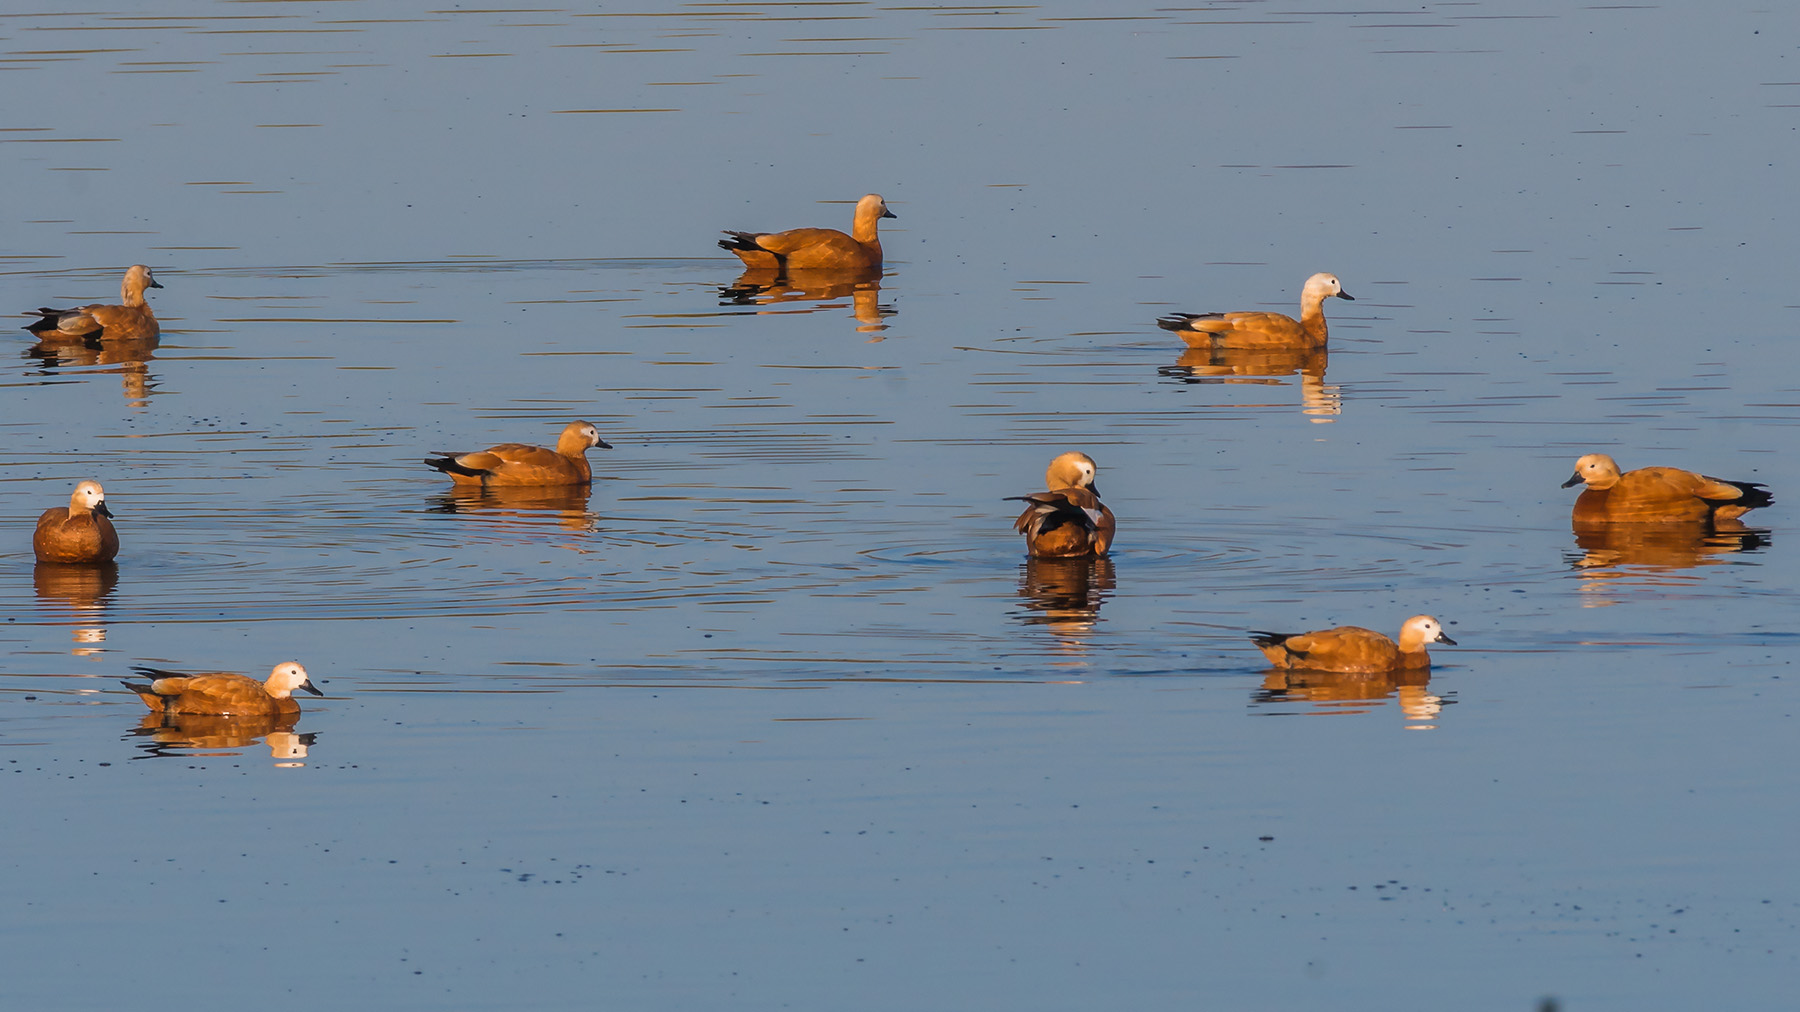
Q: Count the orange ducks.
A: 9